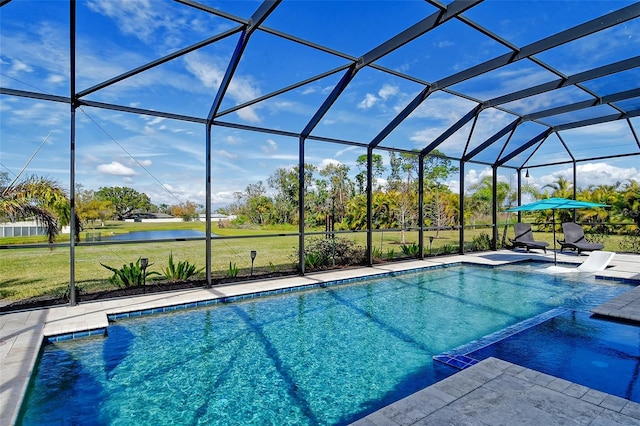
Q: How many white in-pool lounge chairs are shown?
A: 1